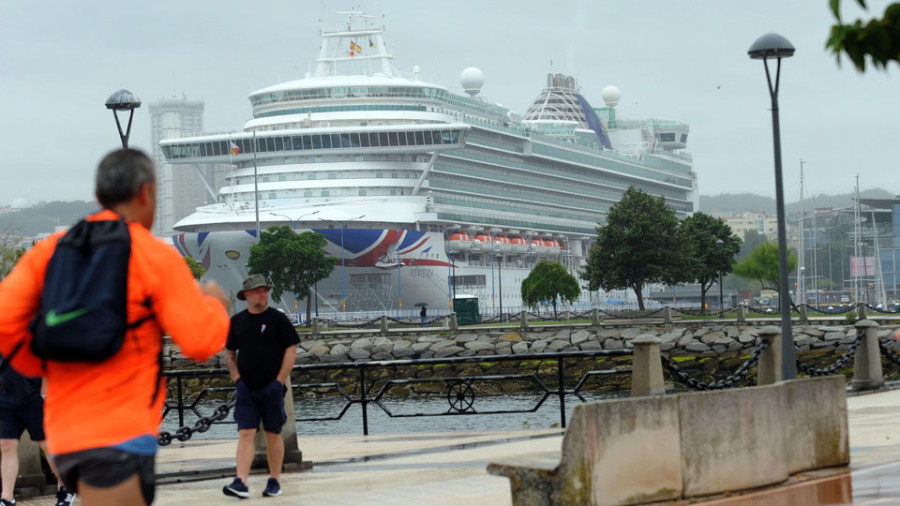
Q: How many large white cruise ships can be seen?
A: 1